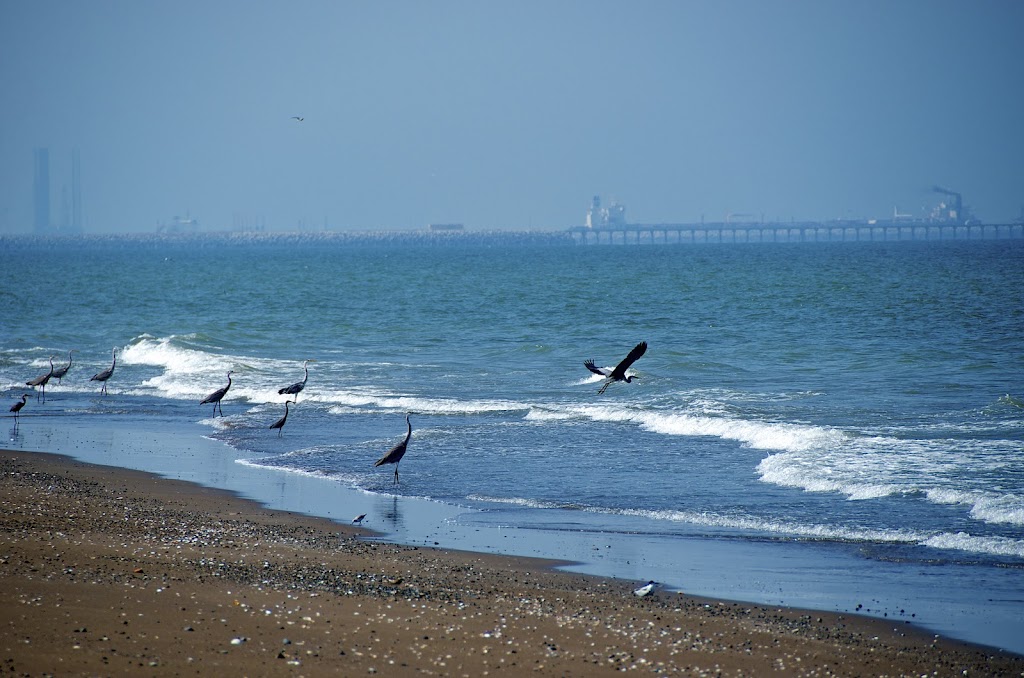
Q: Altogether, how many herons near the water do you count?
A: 9